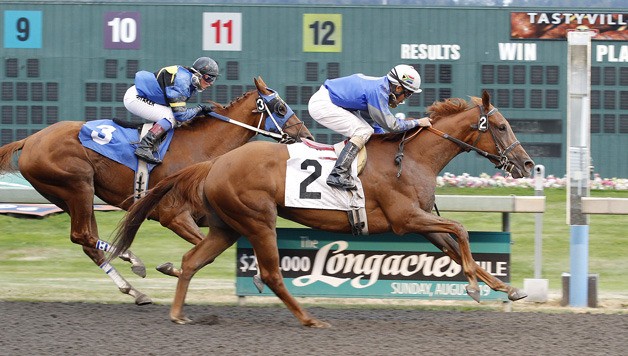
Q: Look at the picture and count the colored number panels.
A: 4